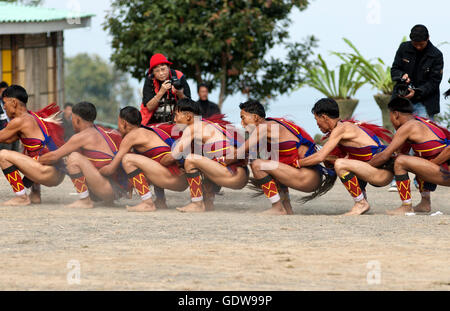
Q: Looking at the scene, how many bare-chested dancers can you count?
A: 7